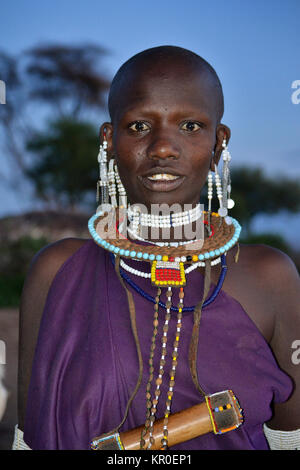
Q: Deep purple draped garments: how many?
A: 1